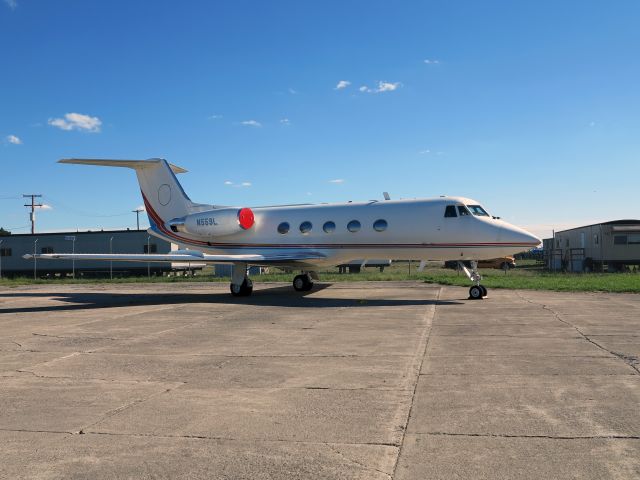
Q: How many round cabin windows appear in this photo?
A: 5